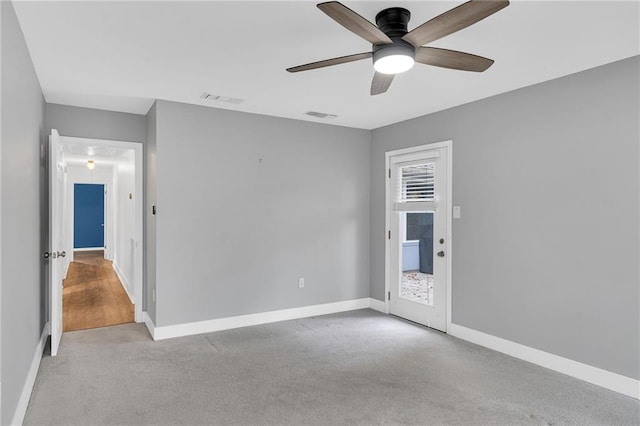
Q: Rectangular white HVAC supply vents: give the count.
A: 2